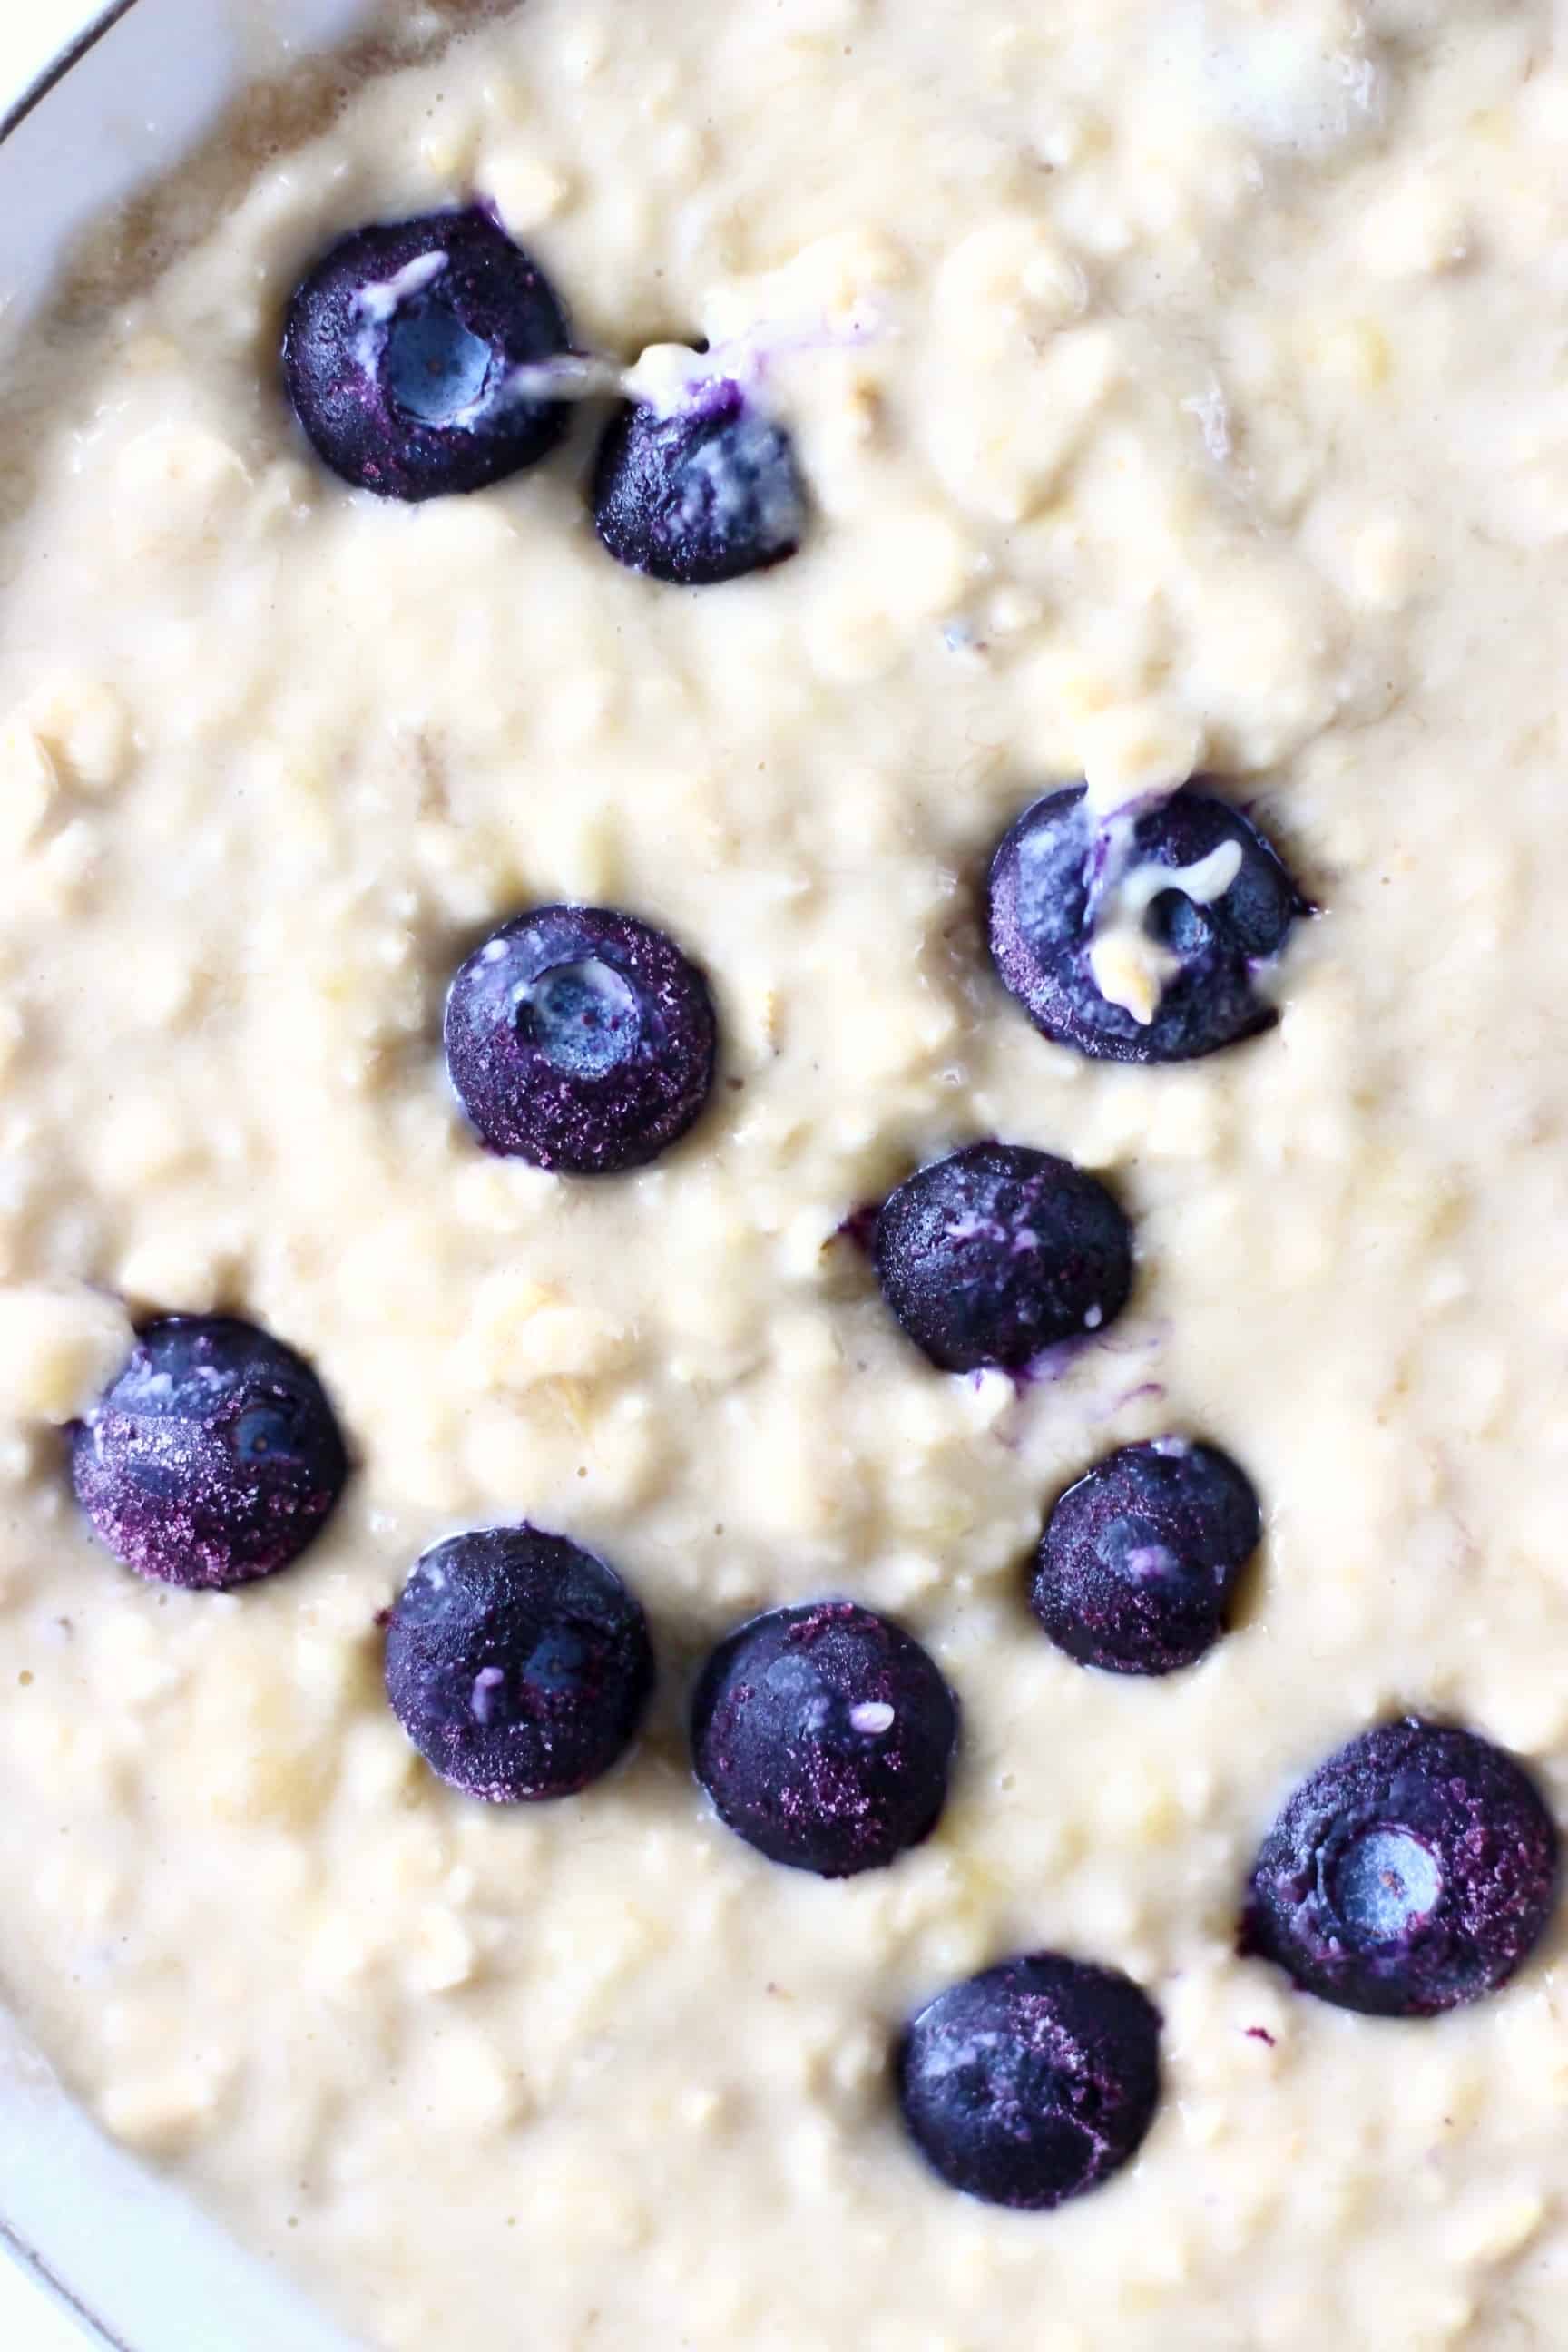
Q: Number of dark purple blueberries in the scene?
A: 11